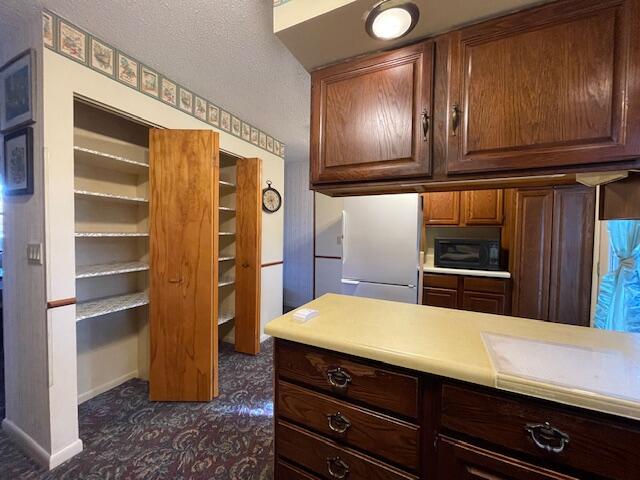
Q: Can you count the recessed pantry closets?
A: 2